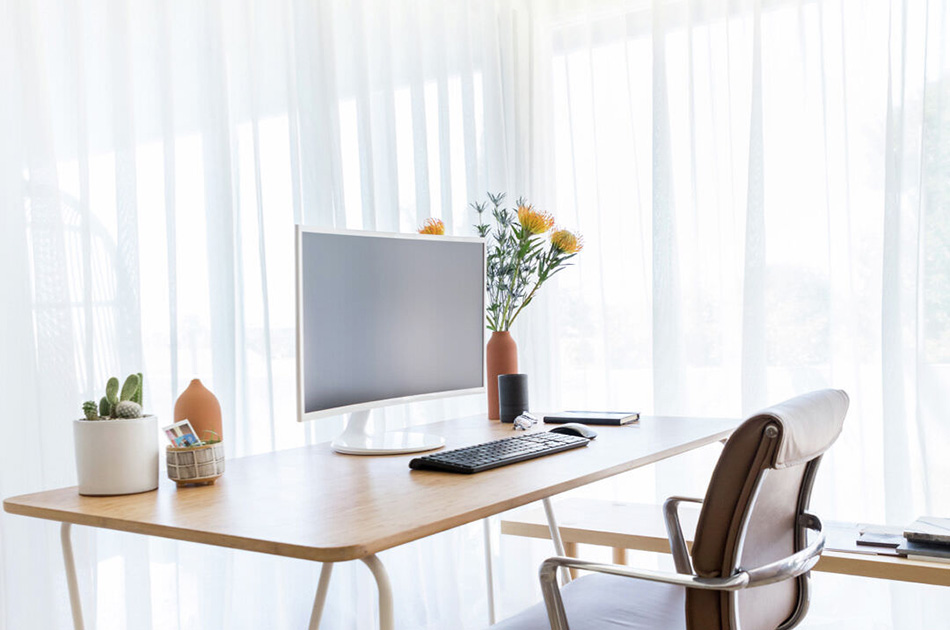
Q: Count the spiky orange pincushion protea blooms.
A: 3